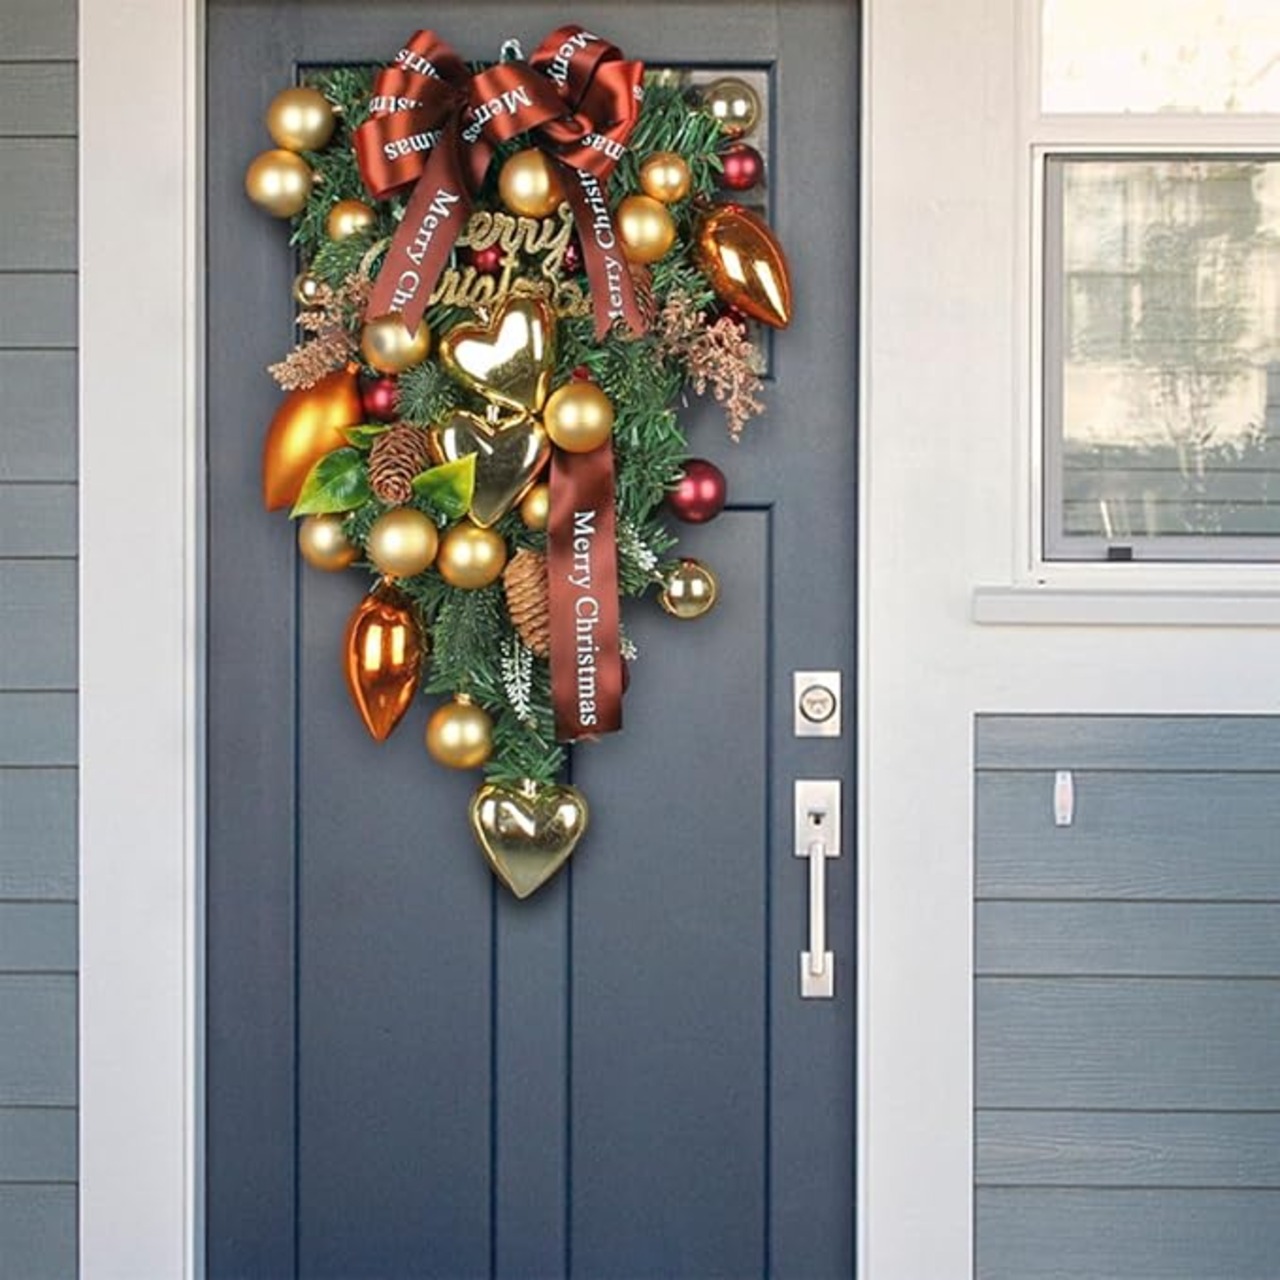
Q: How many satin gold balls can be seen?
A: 13